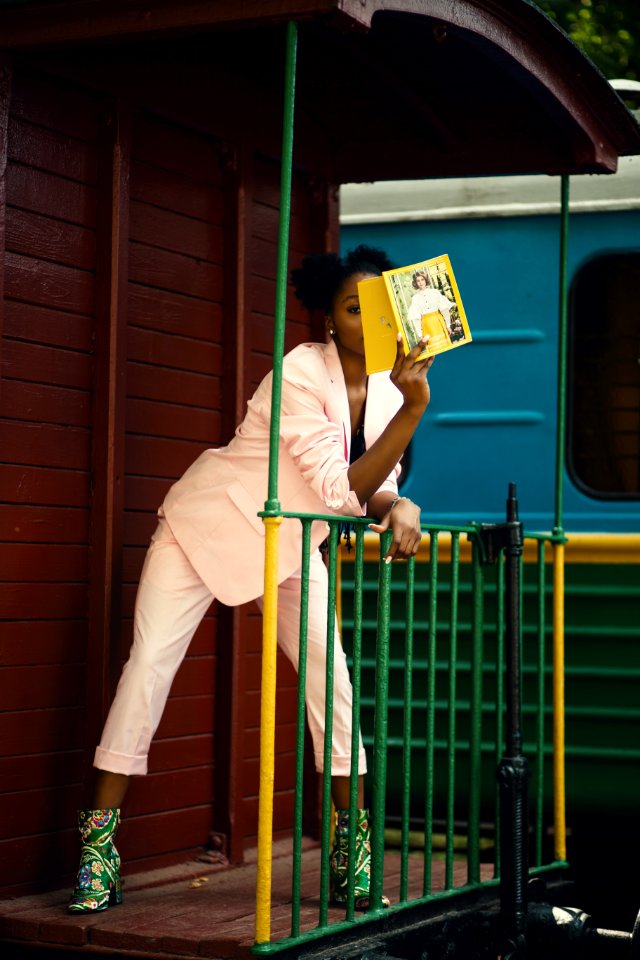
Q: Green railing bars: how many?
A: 11